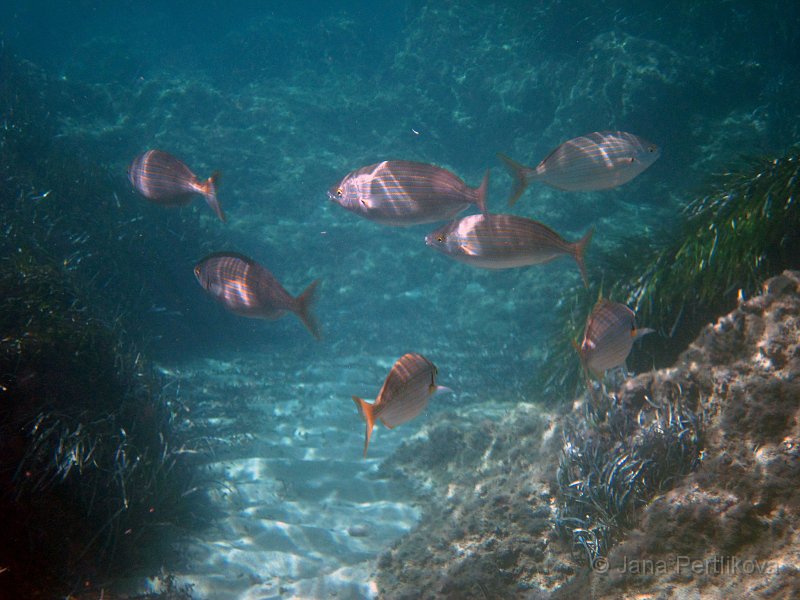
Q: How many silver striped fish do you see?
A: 7